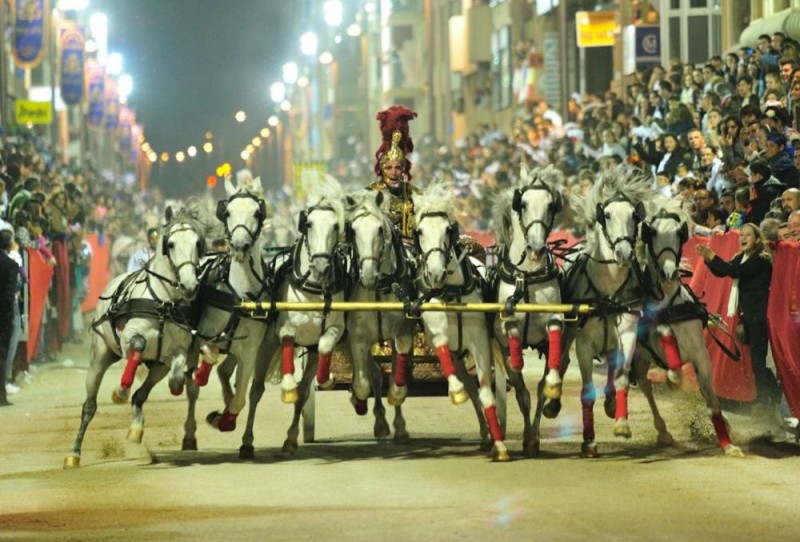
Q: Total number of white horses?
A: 8